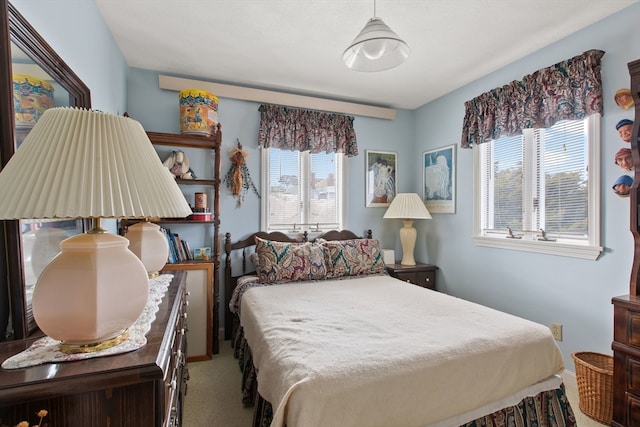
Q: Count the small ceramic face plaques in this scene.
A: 4